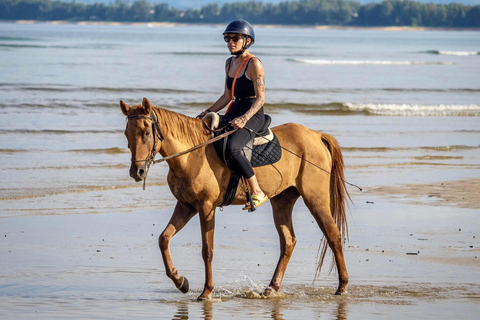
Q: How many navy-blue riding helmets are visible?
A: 1